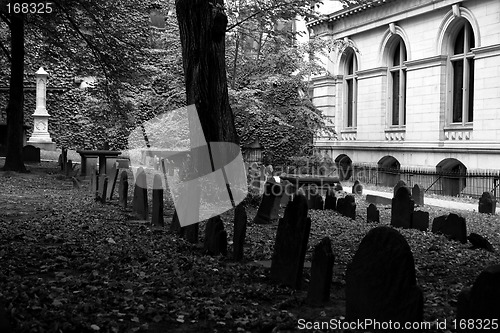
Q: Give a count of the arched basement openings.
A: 3